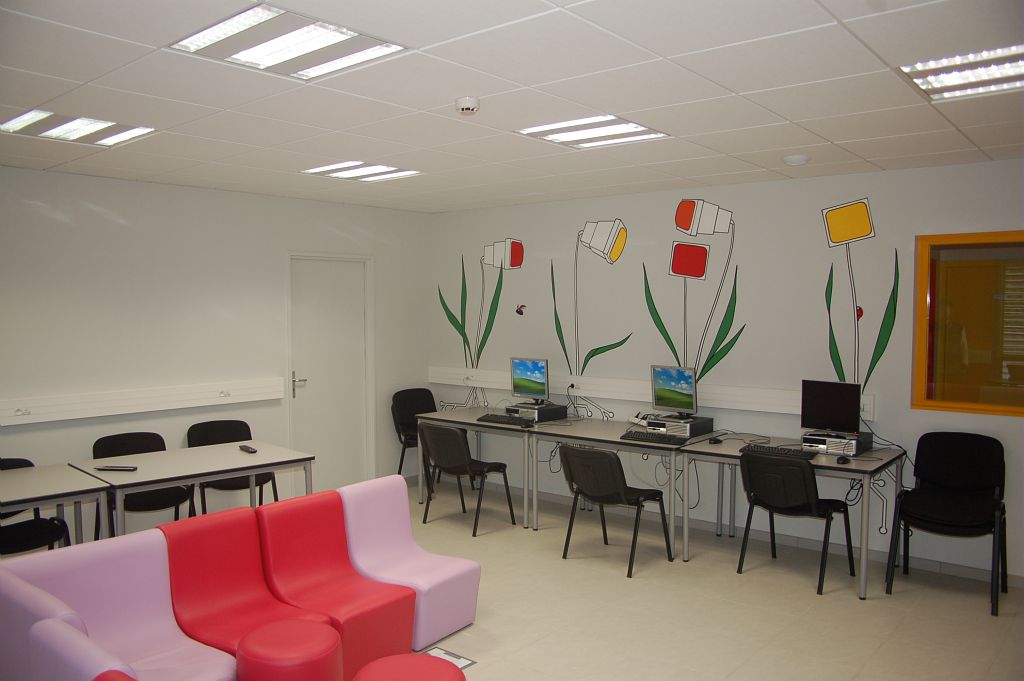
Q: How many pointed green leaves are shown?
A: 10